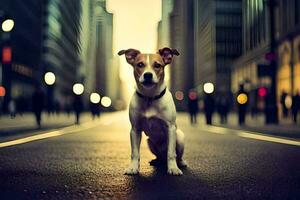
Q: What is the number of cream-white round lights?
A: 6